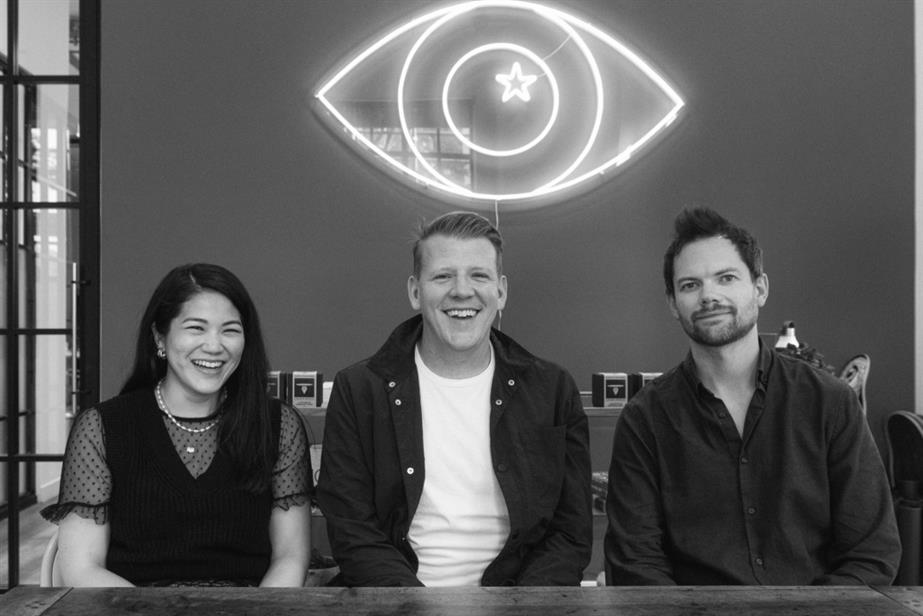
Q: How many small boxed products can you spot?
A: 4